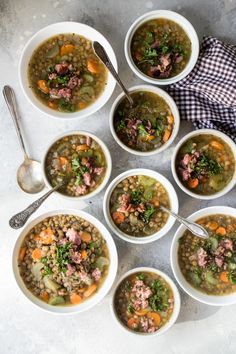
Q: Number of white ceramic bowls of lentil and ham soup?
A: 9